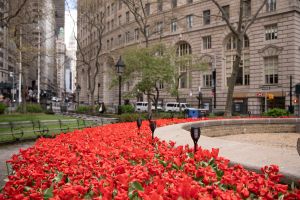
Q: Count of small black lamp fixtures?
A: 3